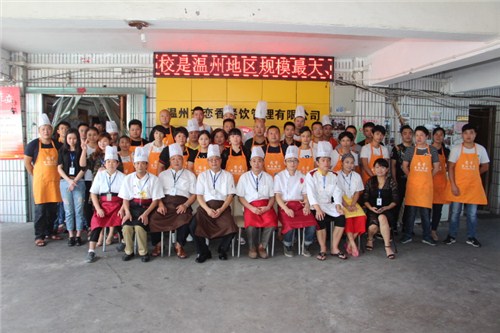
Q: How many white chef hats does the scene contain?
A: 14